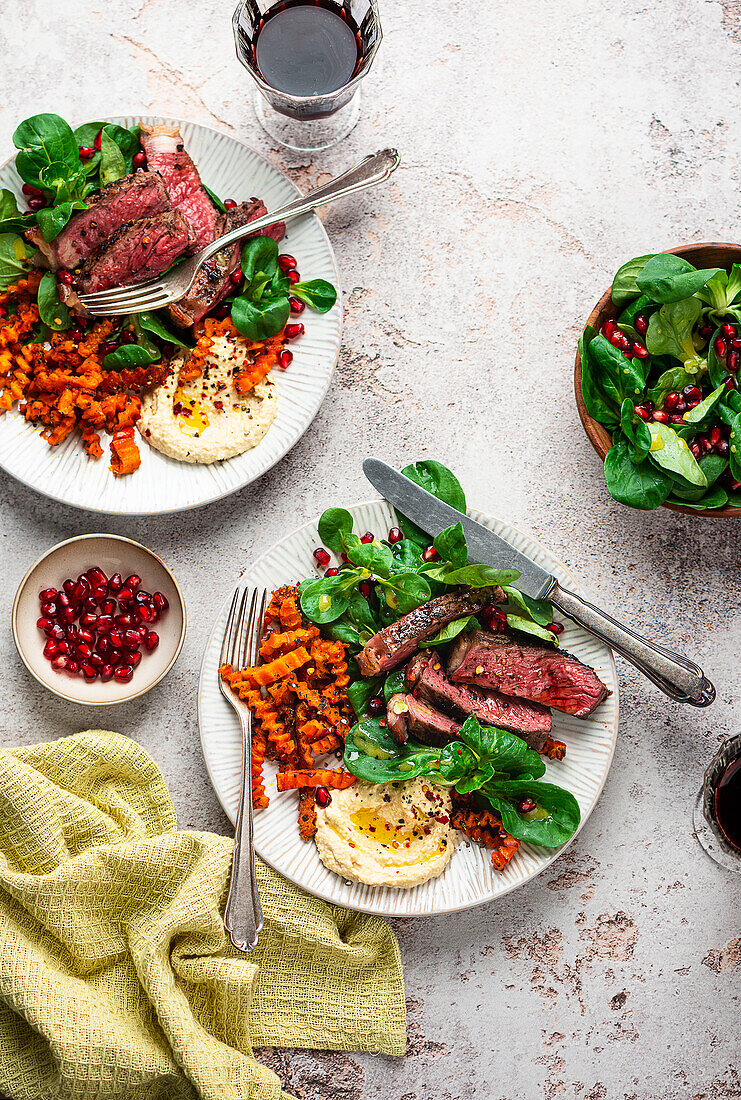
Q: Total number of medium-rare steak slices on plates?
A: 8